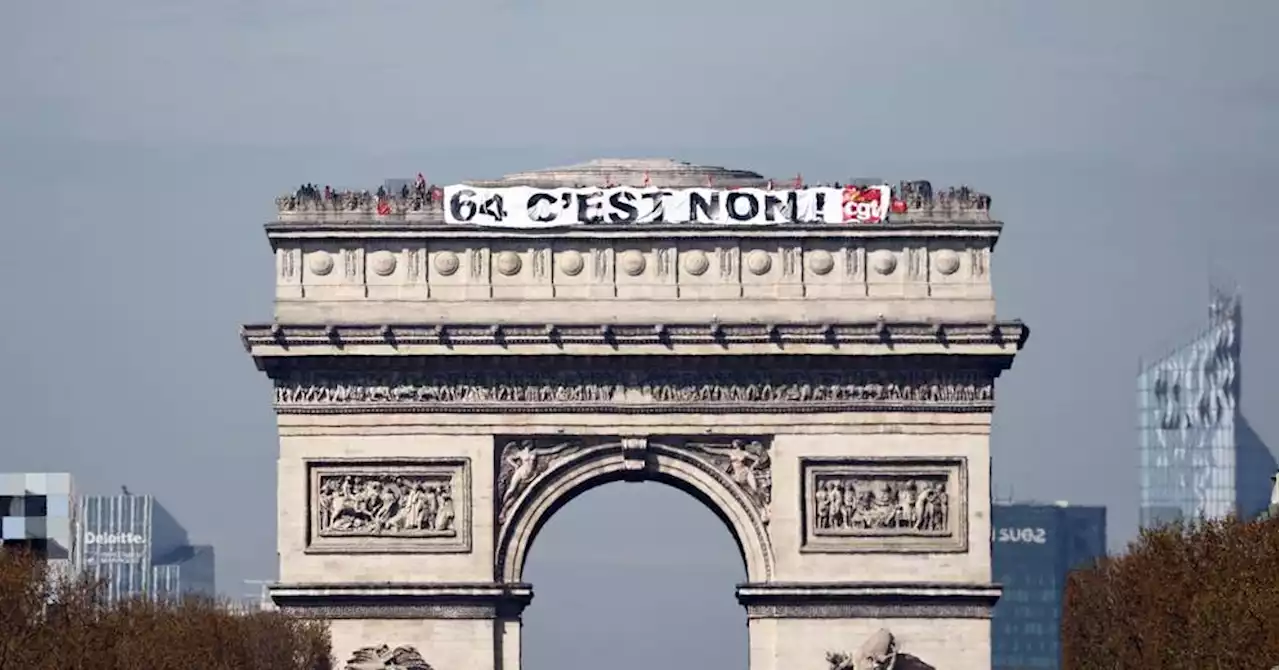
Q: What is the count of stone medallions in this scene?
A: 11